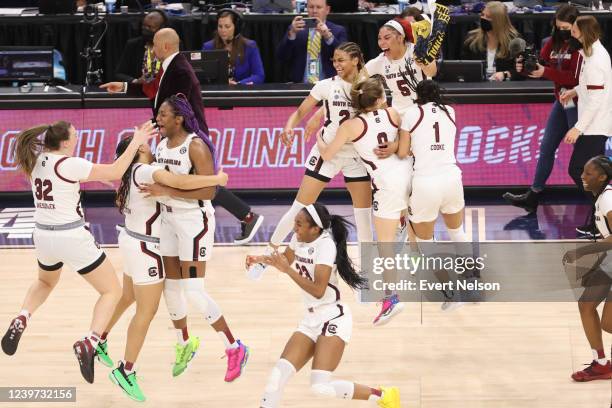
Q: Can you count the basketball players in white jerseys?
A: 9